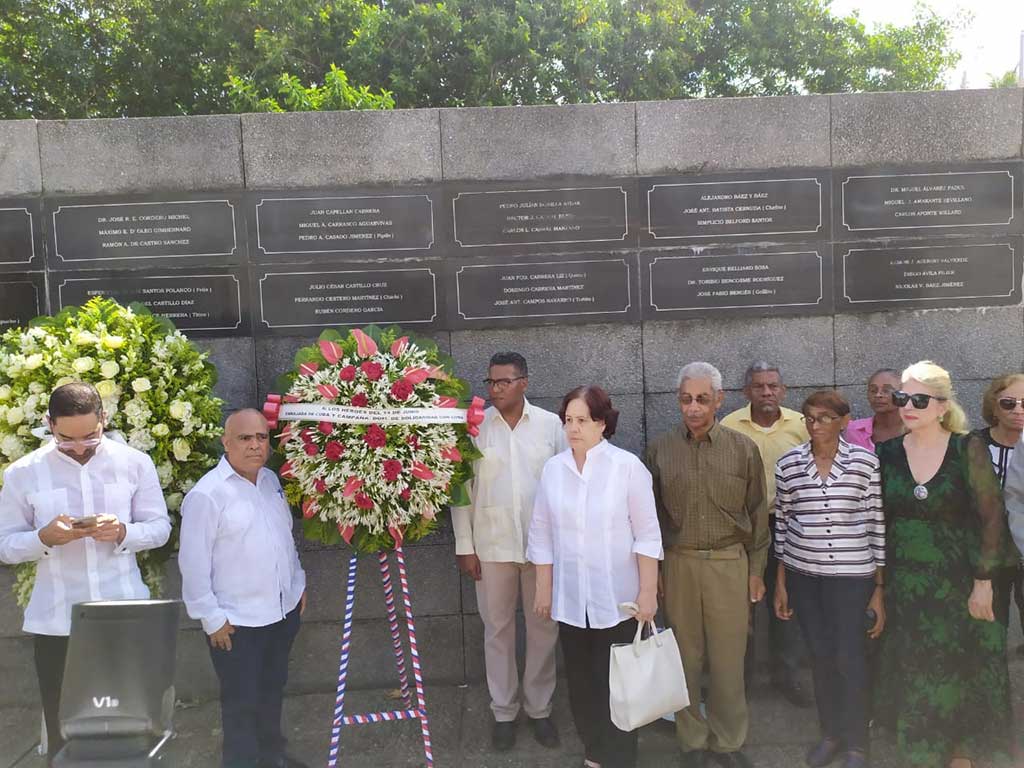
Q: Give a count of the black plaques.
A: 12